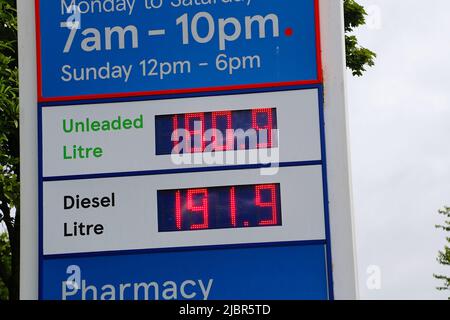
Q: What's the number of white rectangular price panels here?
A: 2